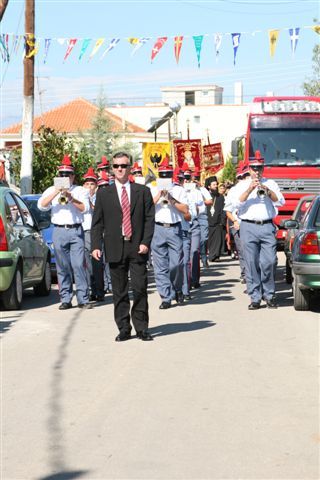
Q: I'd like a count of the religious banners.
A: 3